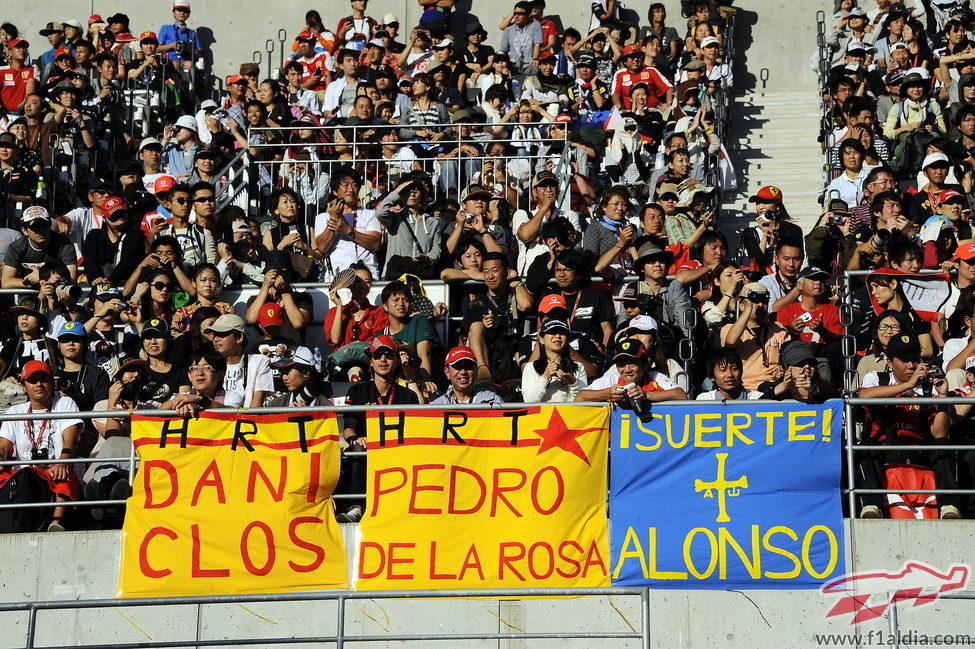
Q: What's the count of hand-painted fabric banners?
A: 3